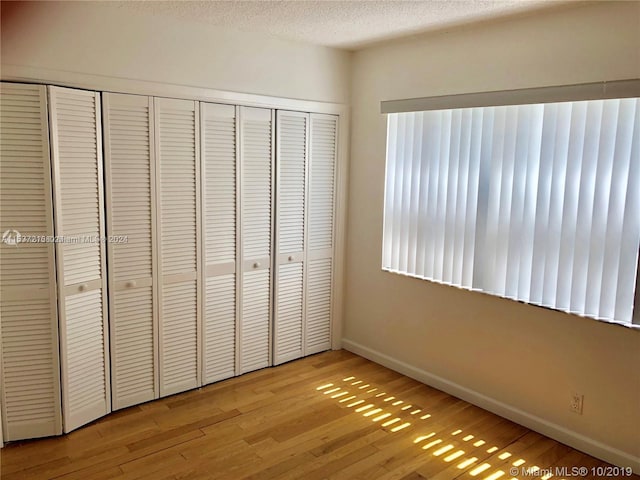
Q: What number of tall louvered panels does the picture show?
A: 8